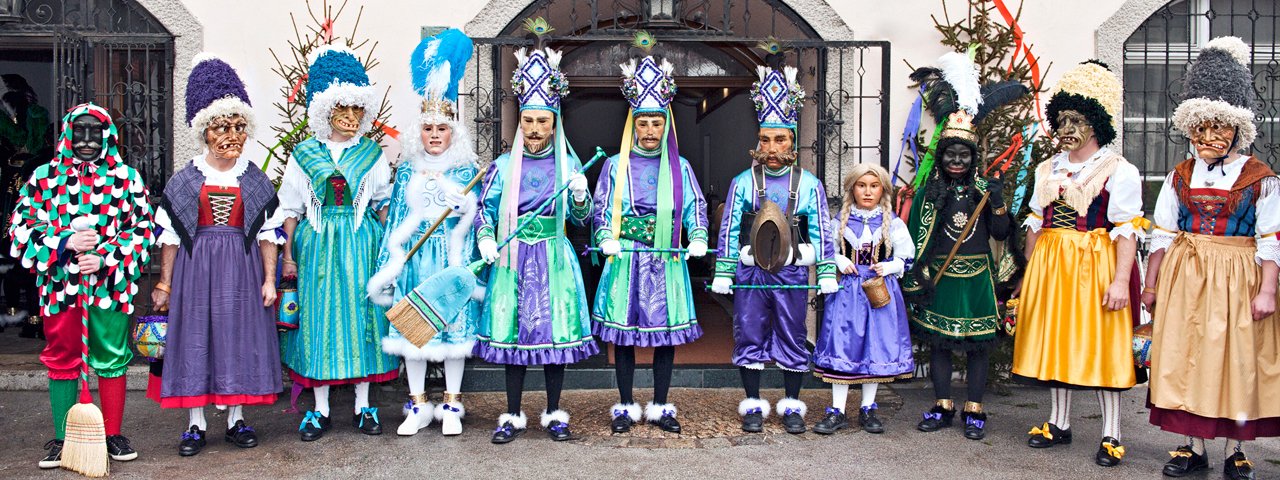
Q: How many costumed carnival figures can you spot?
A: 11